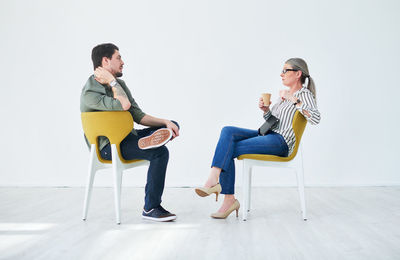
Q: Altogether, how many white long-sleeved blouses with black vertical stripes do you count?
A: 1